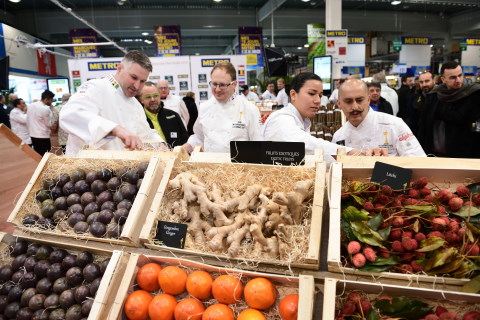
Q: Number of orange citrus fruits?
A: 11